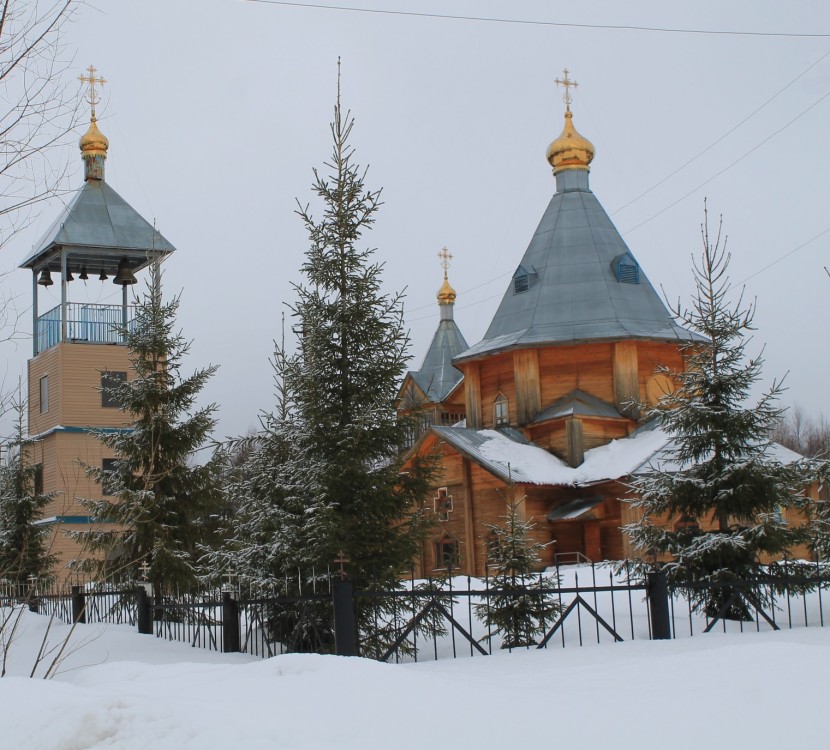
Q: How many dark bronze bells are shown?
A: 5